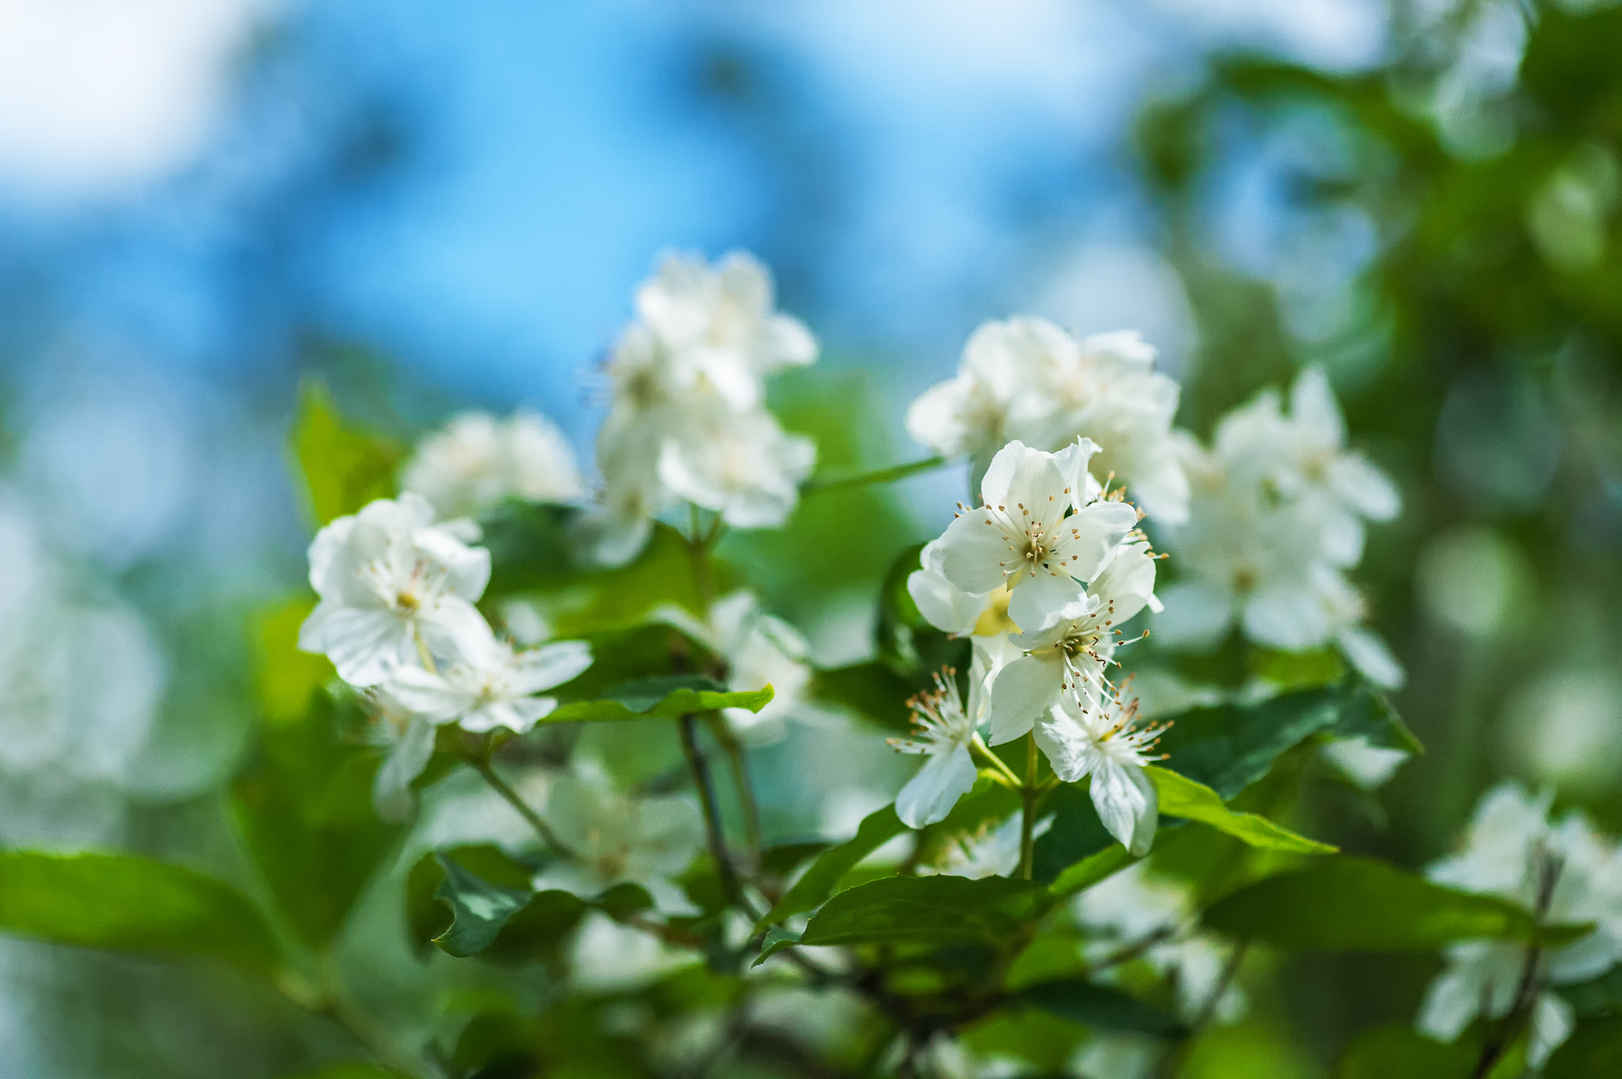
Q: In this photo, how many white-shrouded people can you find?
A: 0